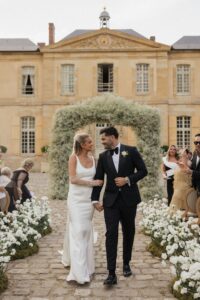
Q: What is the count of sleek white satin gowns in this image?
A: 1